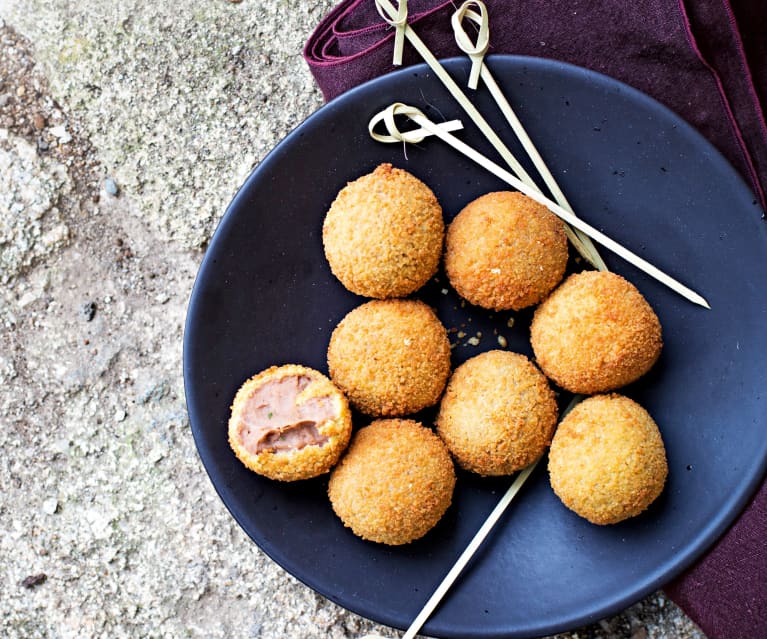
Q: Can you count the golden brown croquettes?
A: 8